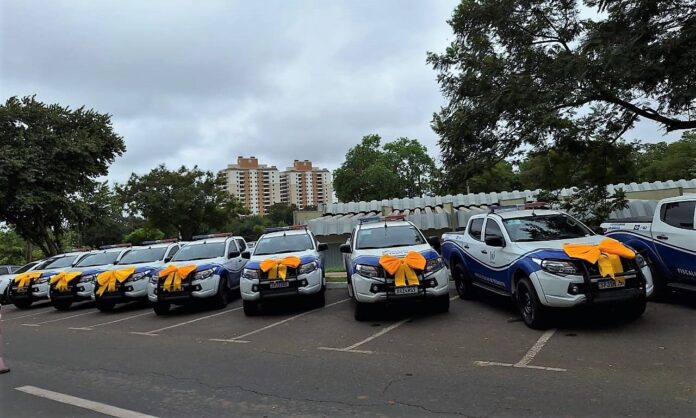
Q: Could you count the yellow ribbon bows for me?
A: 7